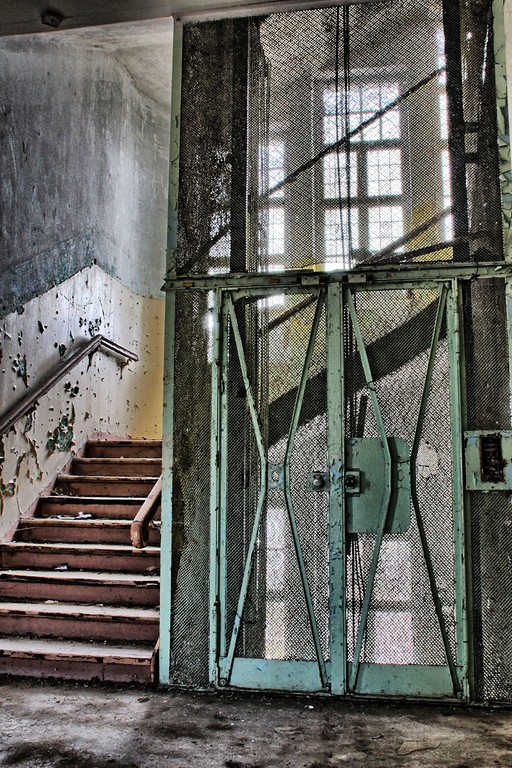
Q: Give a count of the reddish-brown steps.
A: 9